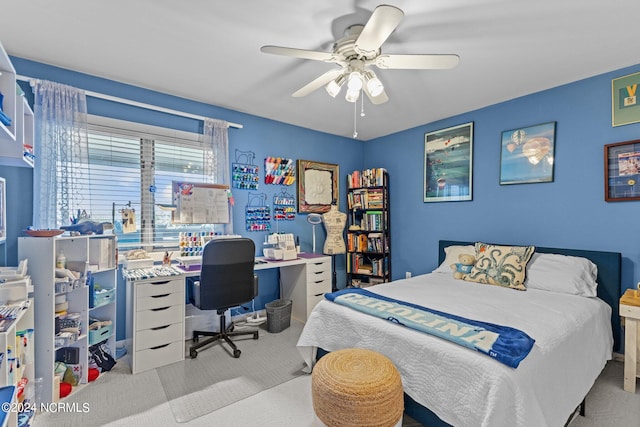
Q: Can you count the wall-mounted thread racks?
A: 4